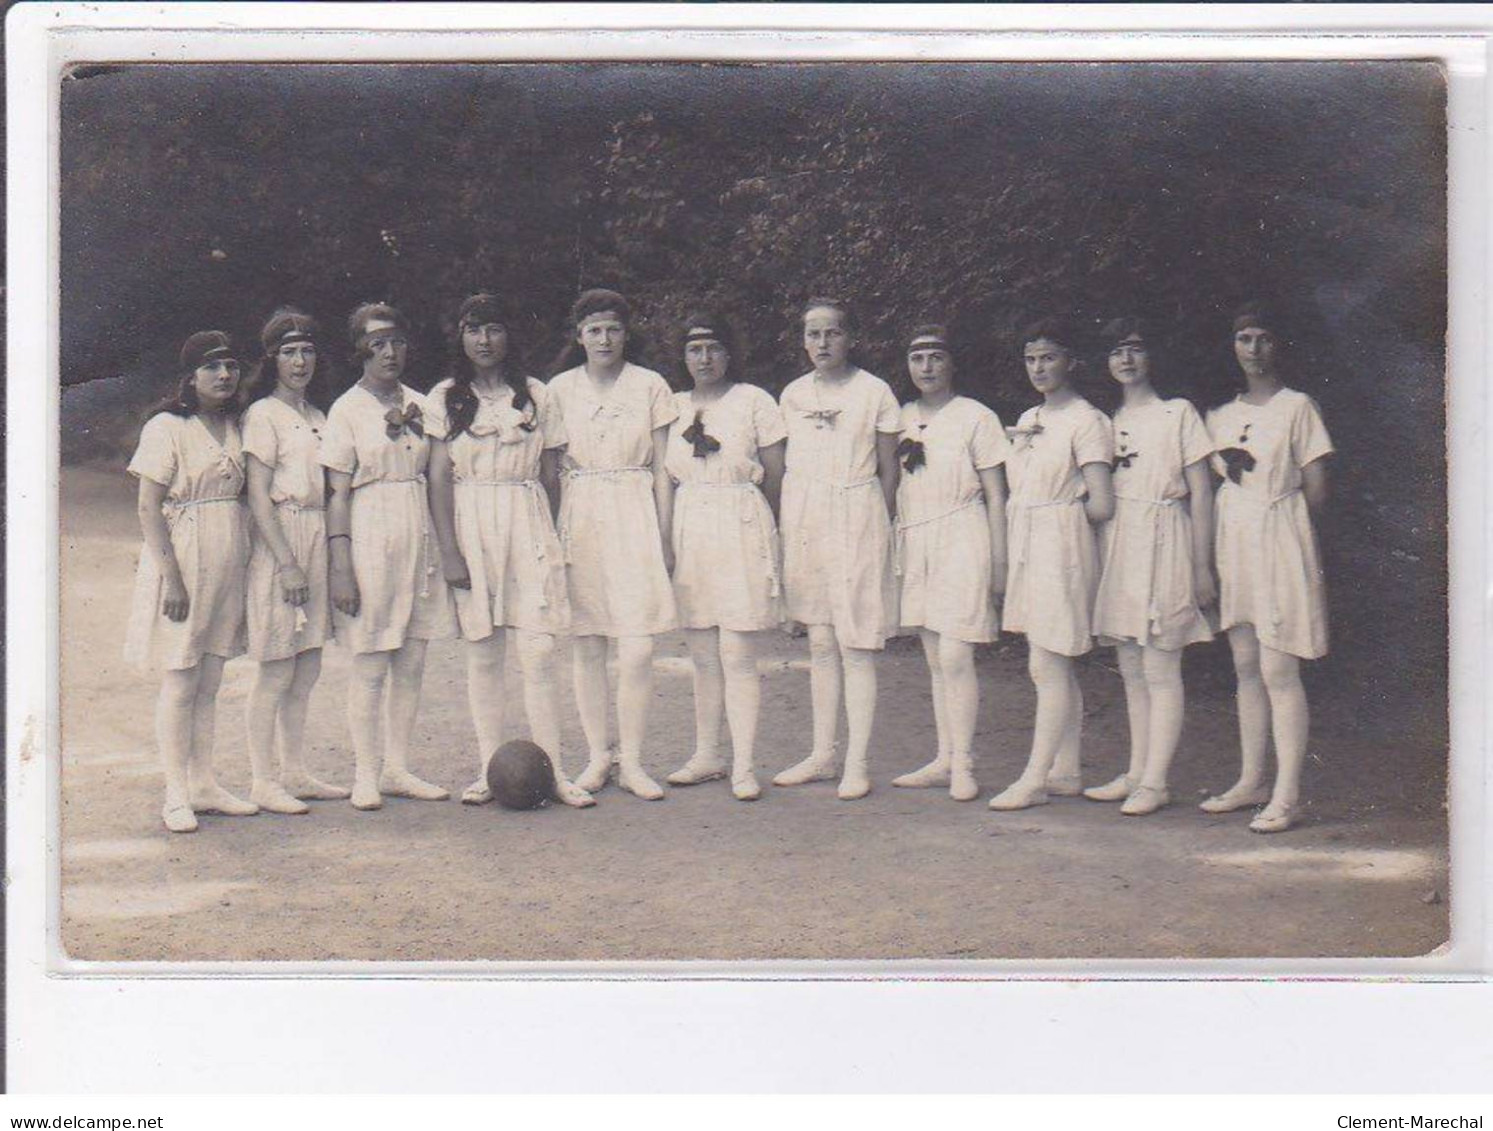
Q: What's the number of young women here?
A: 11